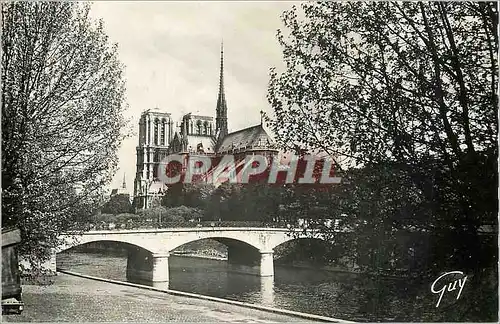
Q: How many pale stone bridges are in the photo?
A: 1